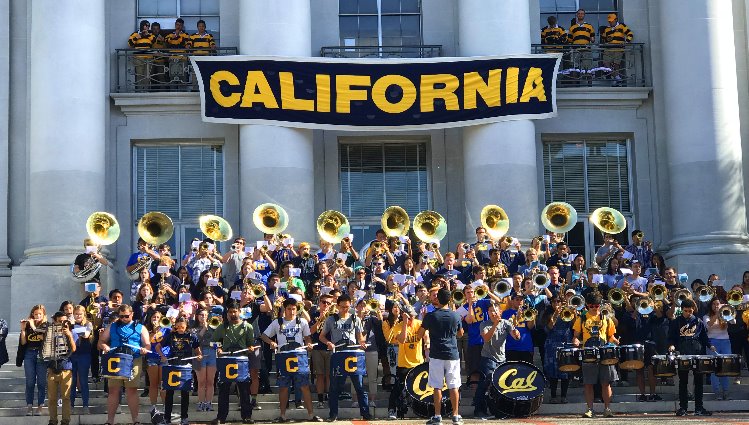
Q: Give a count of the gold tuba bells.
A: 10